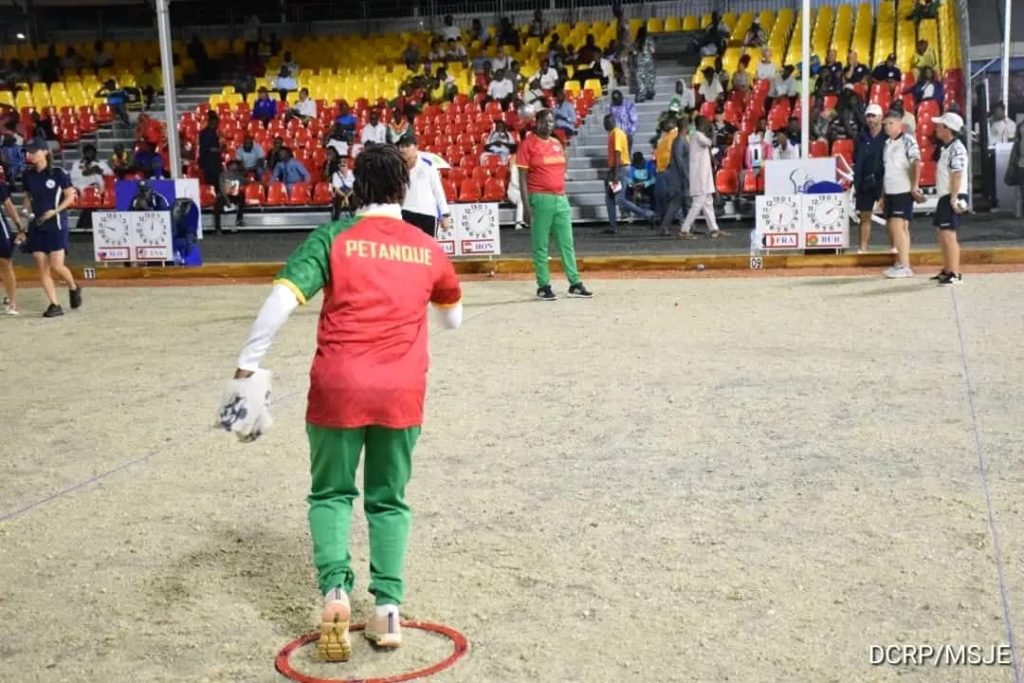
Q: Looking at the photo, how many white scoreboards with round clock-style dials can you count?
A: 3